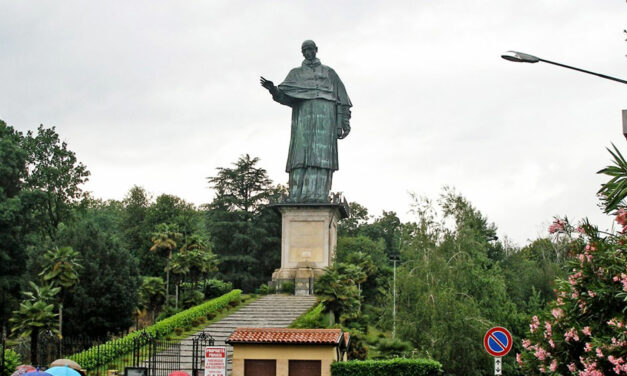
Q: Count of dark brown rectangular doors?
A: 2